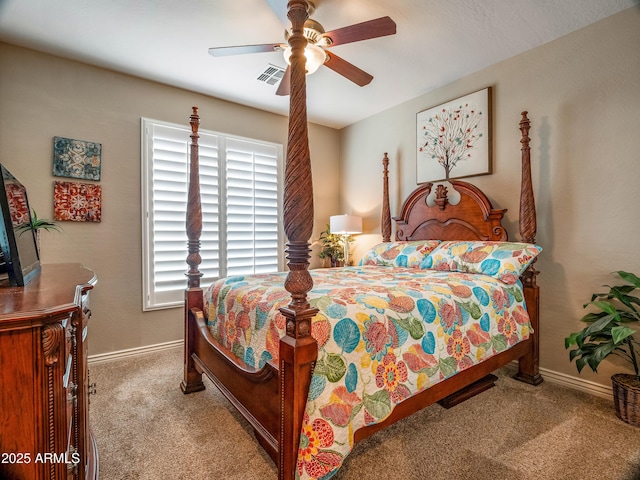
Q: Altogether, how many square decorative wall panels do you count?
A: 2